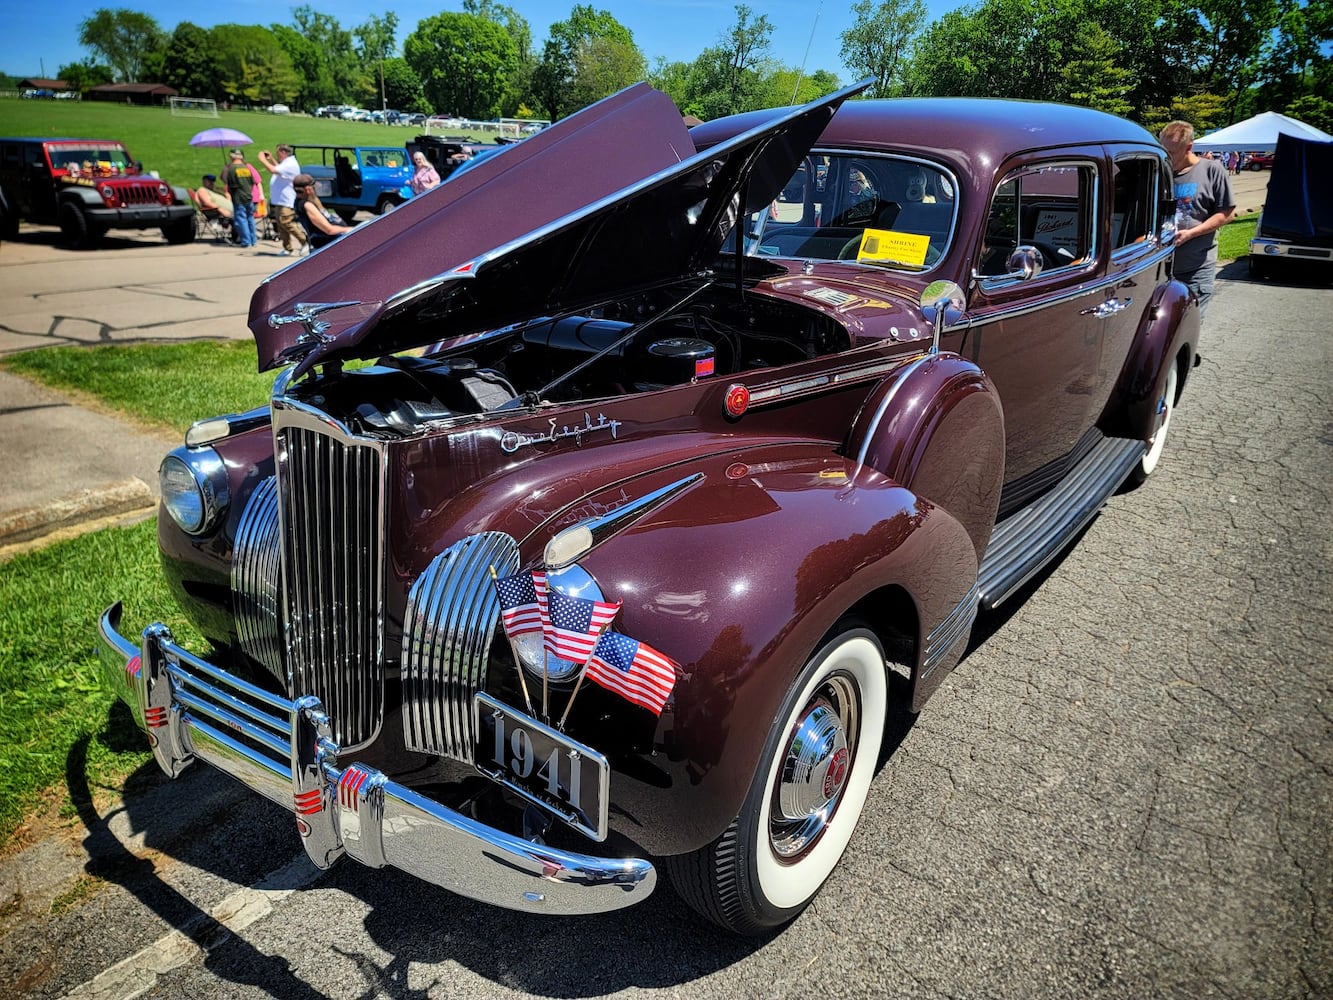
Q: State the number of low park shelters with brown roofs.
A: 2